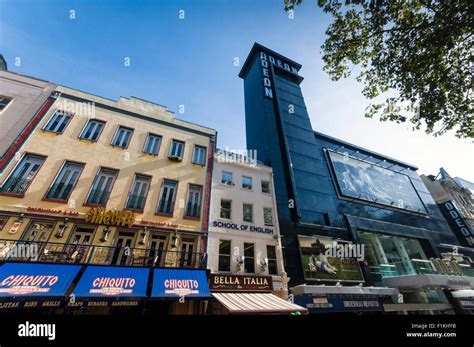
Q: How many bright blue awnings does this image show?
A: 3